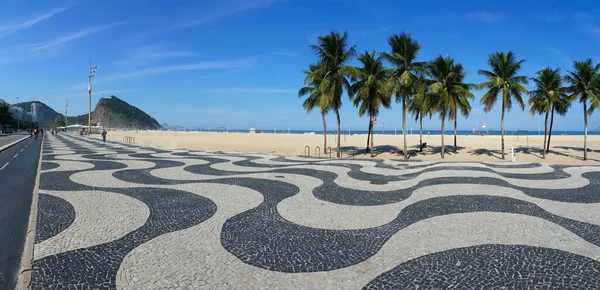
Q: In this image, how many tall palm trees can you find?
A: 12